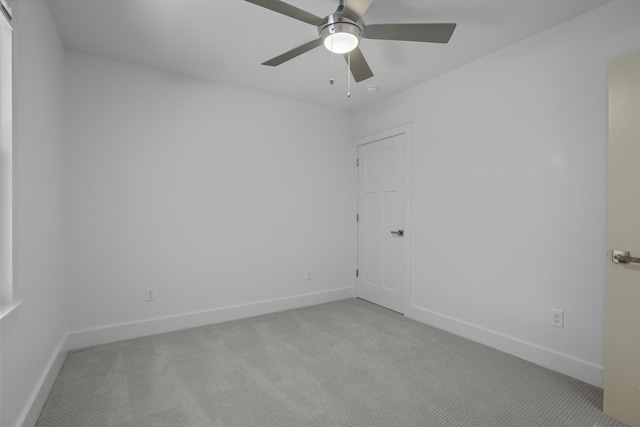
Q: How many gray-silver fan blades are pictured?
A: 5